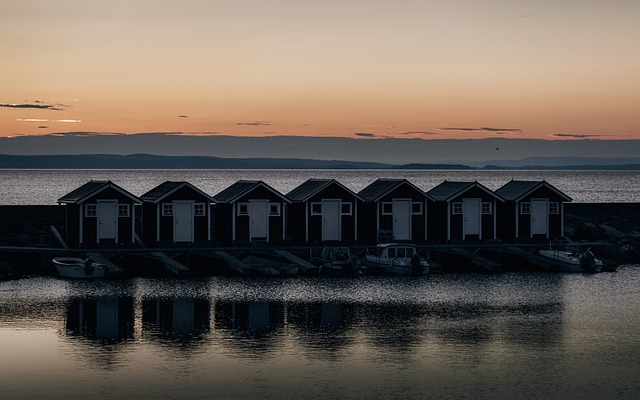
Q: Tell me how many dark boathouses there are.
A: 7